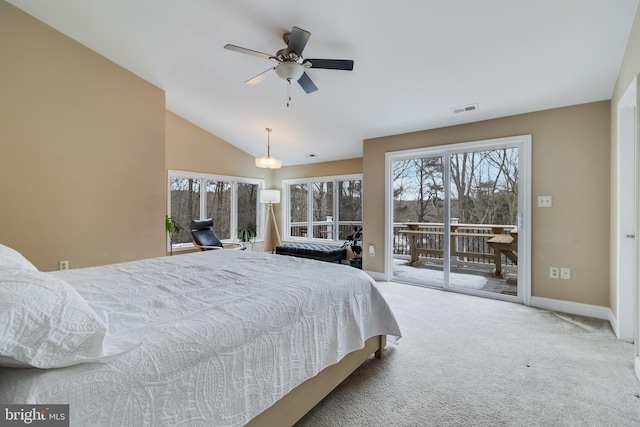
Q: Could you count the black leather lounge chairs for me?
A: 1